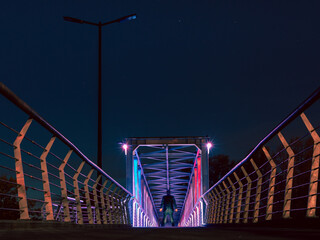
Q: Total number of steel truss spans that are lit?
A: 1